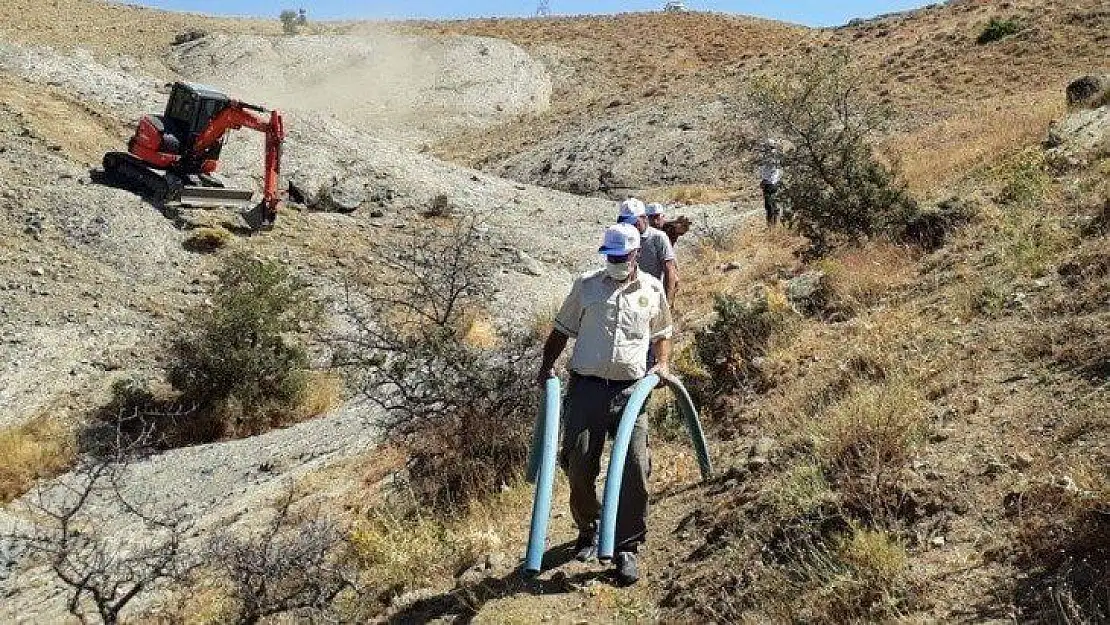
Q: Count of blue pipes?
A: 2